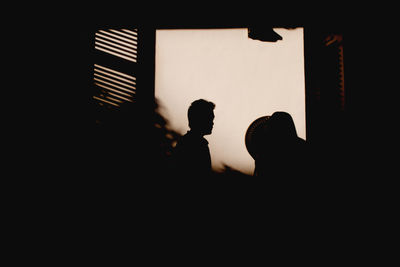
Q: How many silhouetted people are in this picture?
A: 2